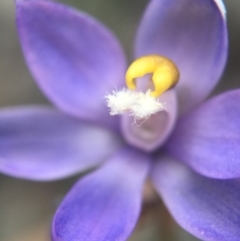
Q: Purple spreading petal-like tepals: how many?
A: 6